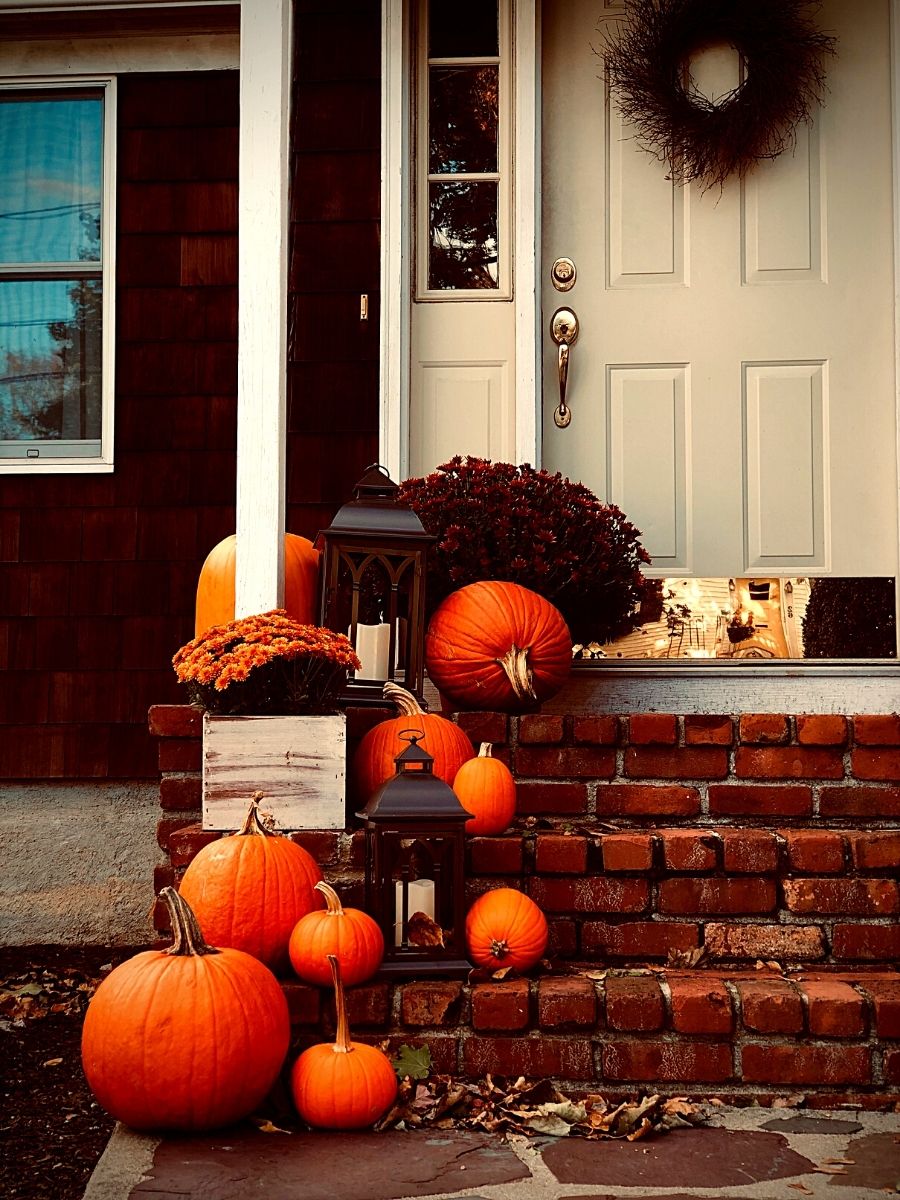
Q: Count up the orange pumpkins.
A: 9